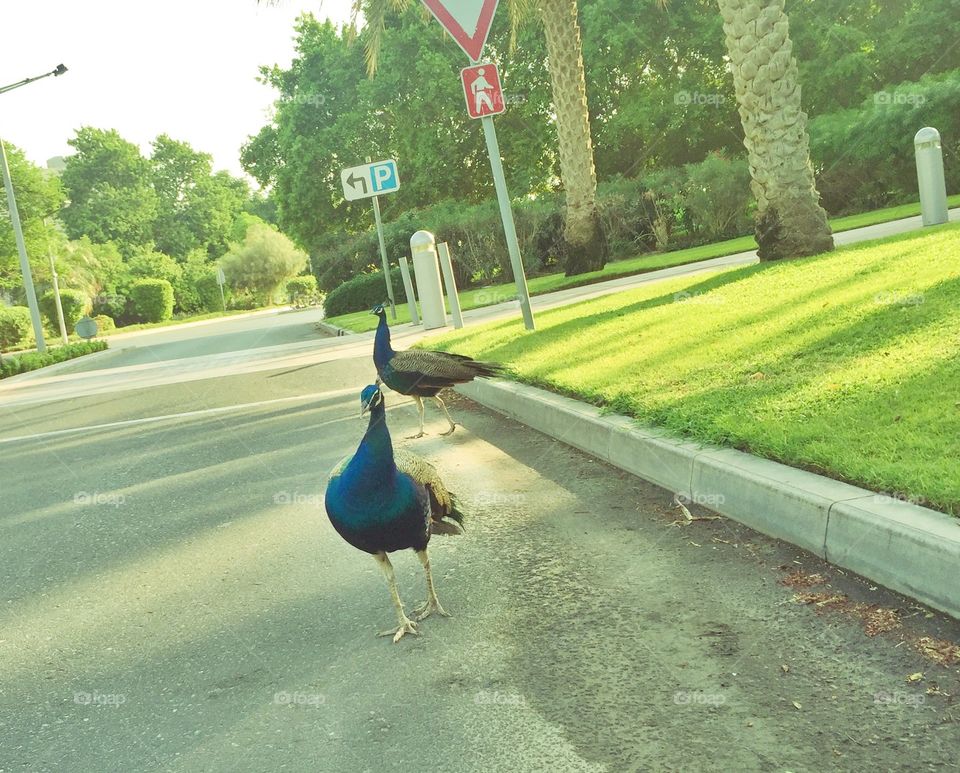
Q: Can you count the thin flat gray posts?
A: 2